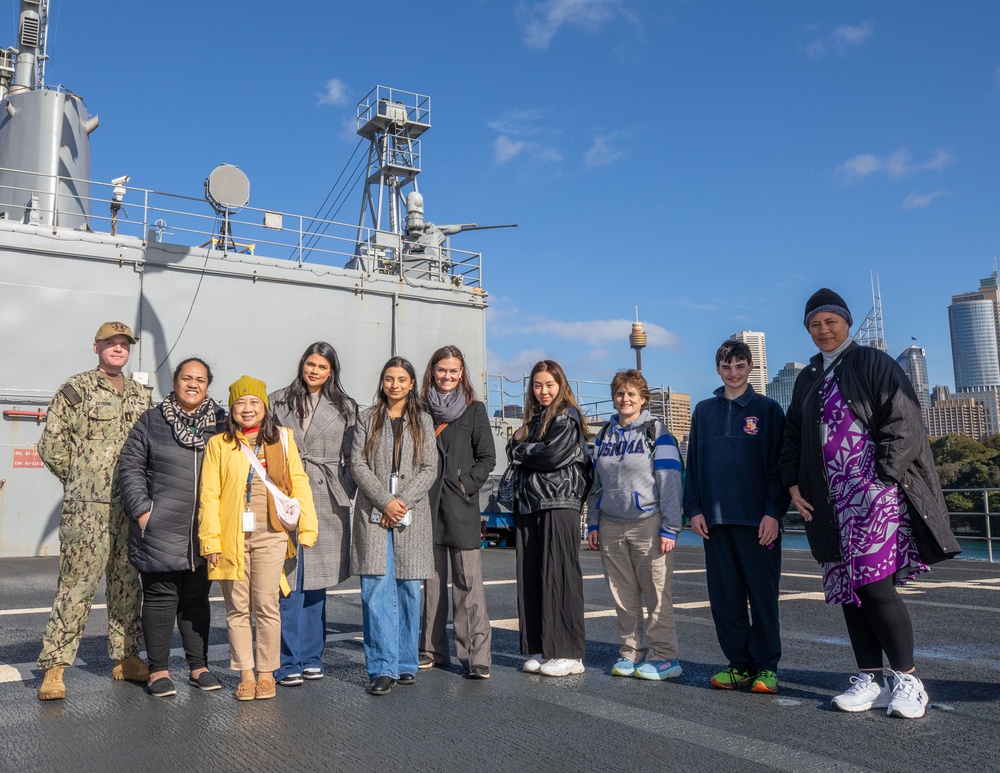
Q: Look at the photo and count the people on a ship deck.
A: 10